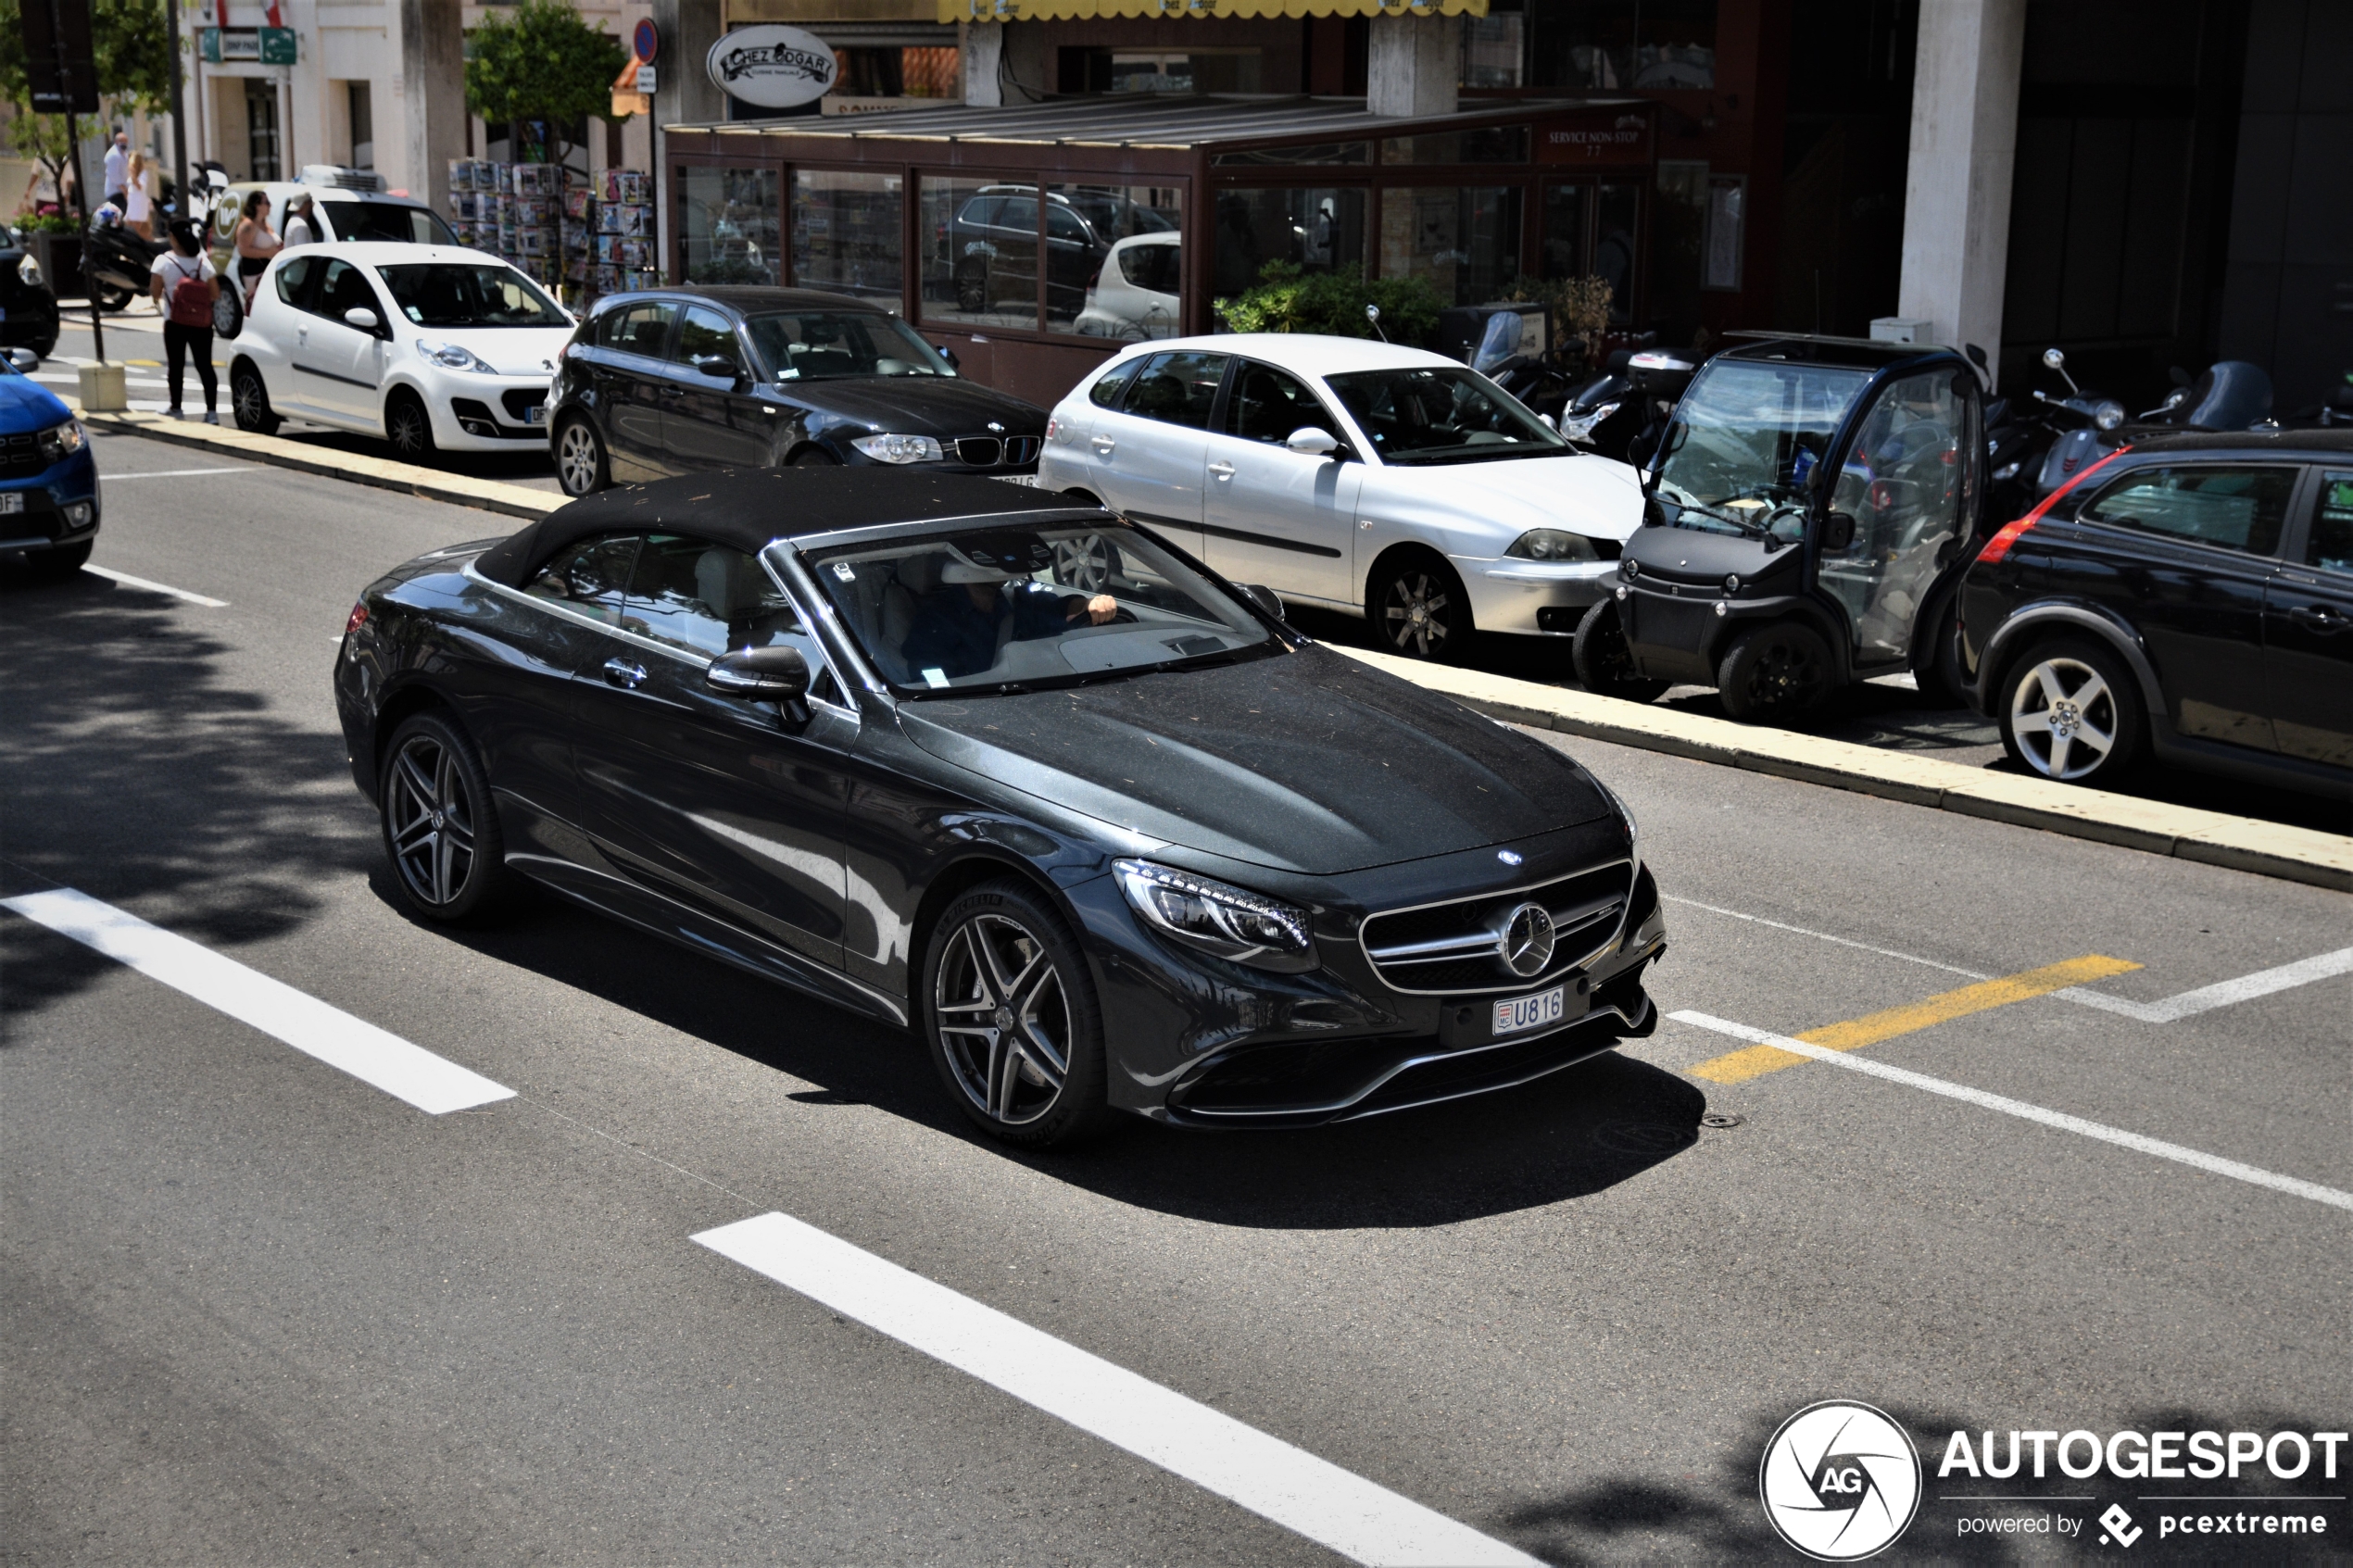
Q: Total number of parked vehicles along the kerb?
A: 5